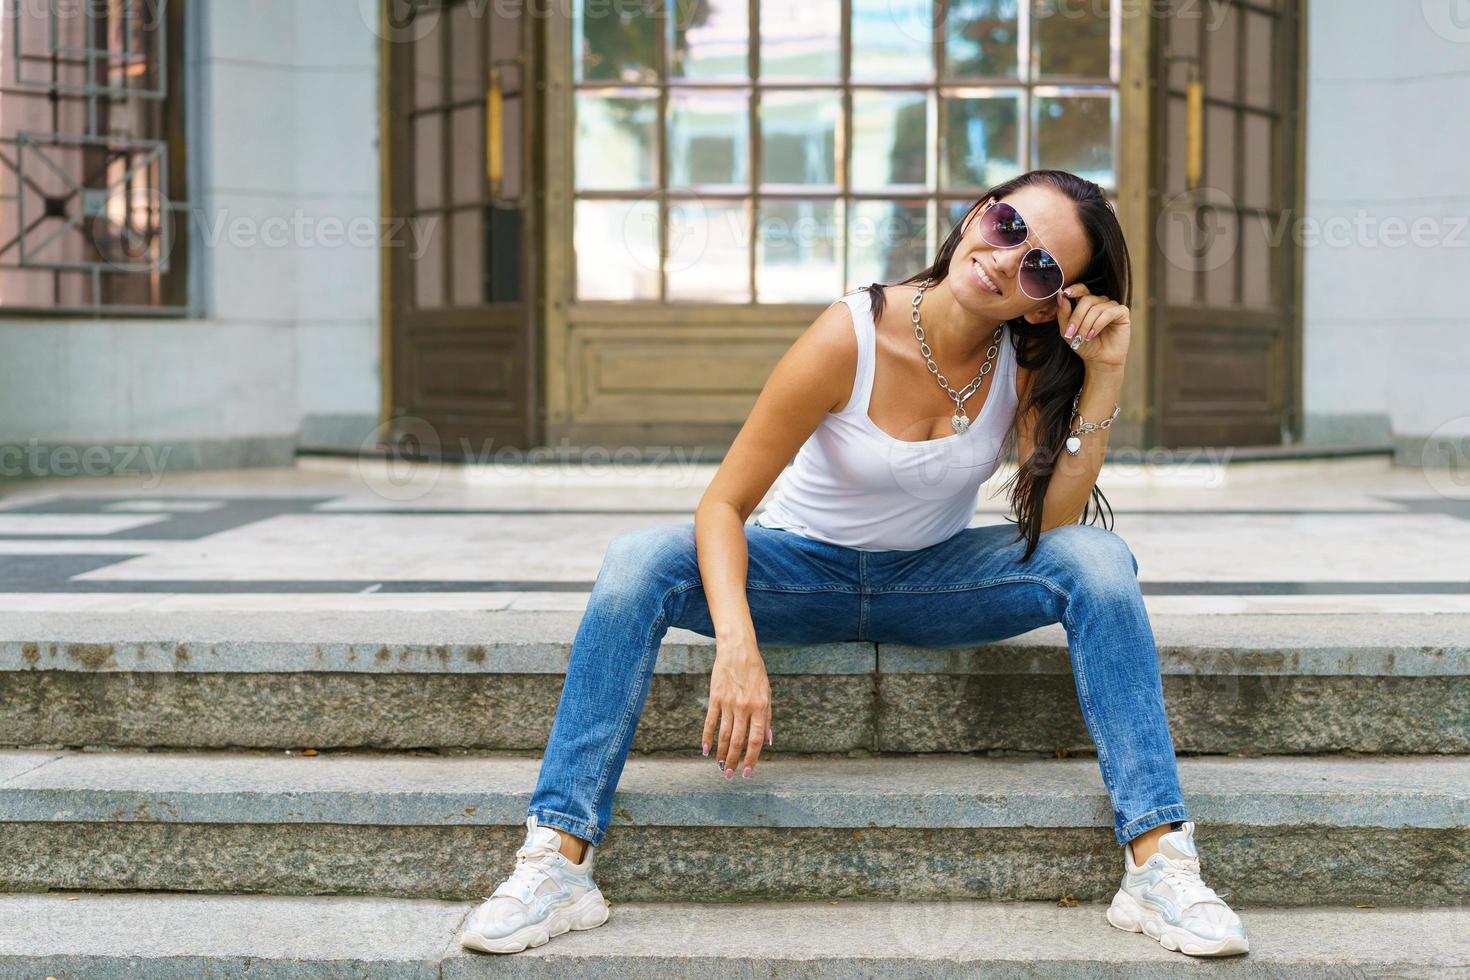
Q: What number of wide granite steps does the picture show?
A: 3